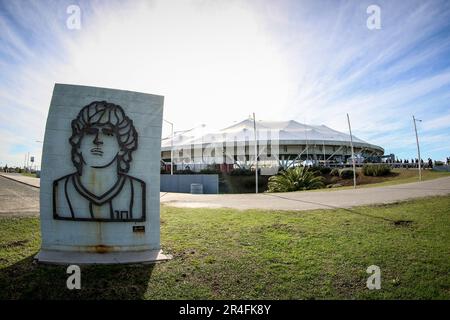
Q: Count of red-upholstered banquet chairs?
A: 0